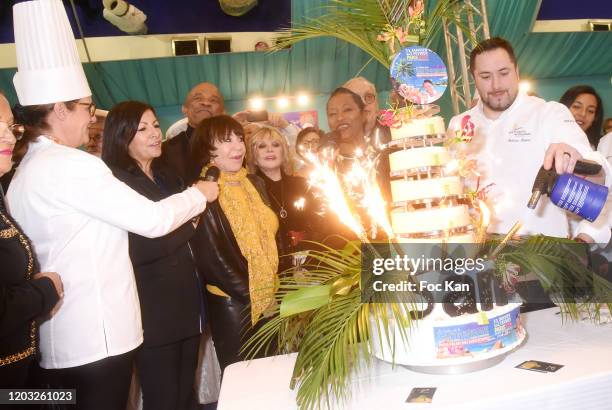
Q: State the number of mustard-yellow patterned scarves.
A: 1